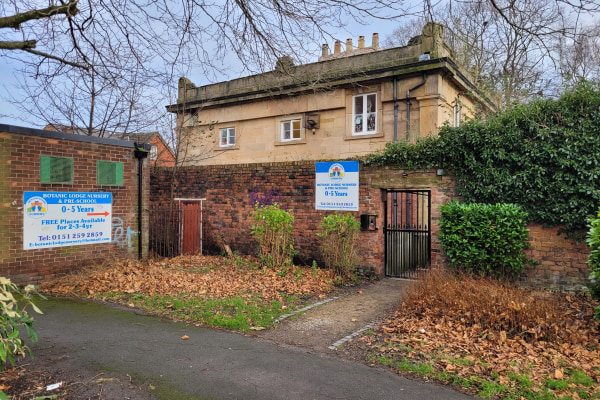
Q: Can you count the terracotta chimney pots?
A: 5